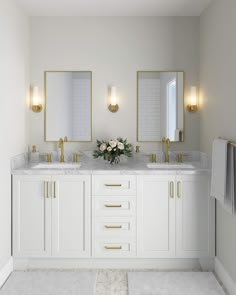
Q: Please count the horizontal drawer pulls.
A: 4